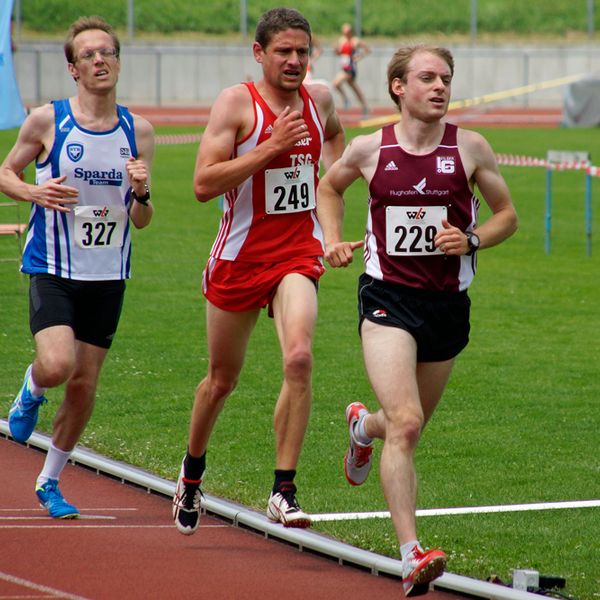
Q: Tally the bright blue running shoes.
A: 2